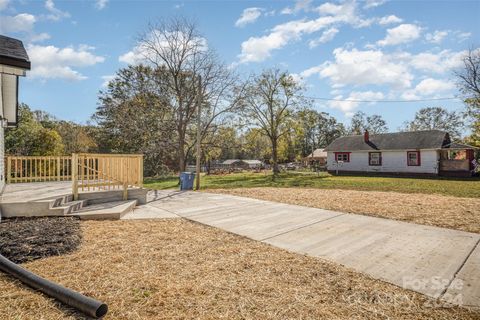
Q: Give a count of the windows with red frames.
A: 3